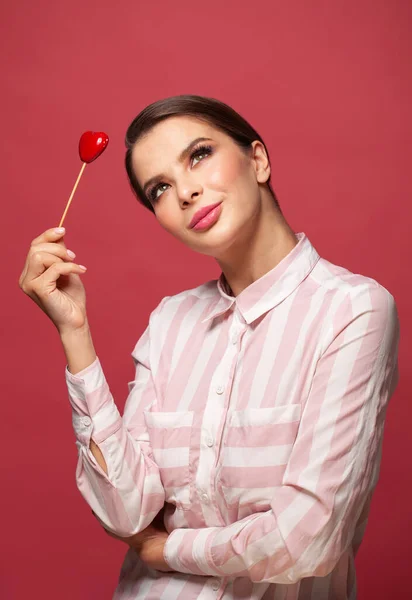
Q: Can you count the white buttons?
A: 6